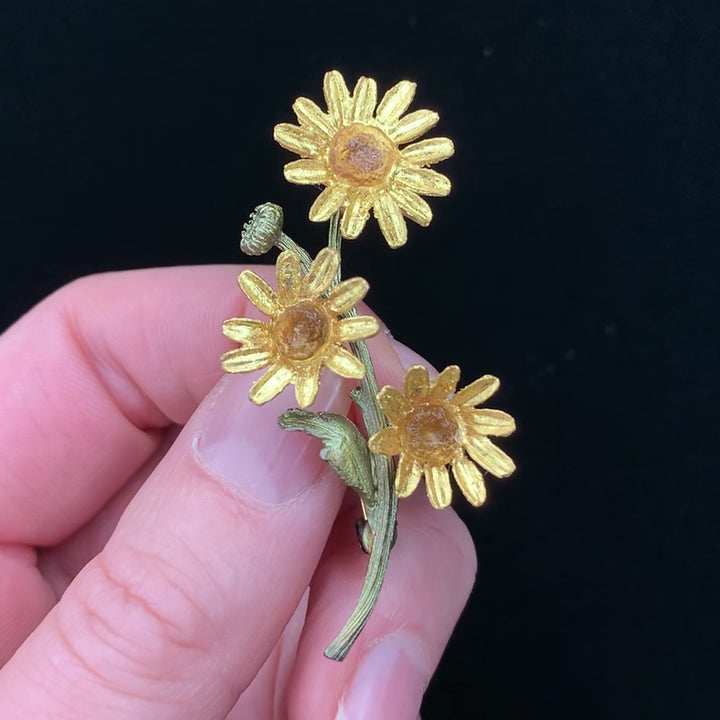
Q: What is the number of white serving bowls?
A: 0